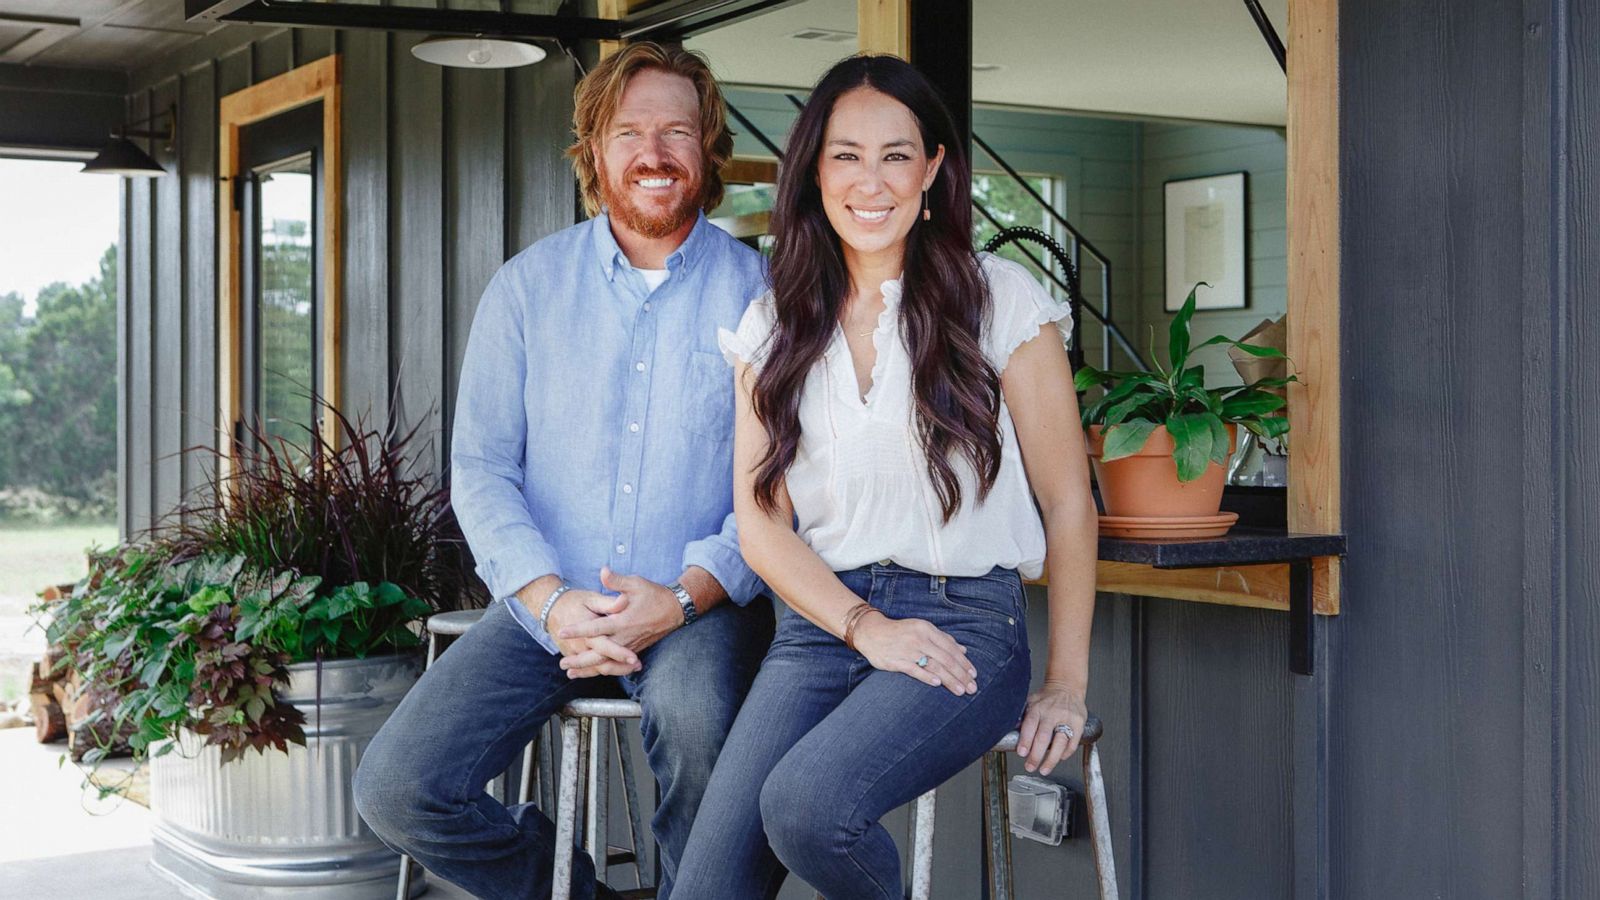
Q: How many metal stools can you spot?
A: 3